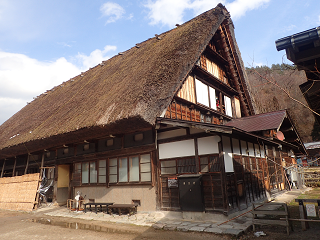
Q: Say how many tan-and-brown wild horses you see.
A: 0